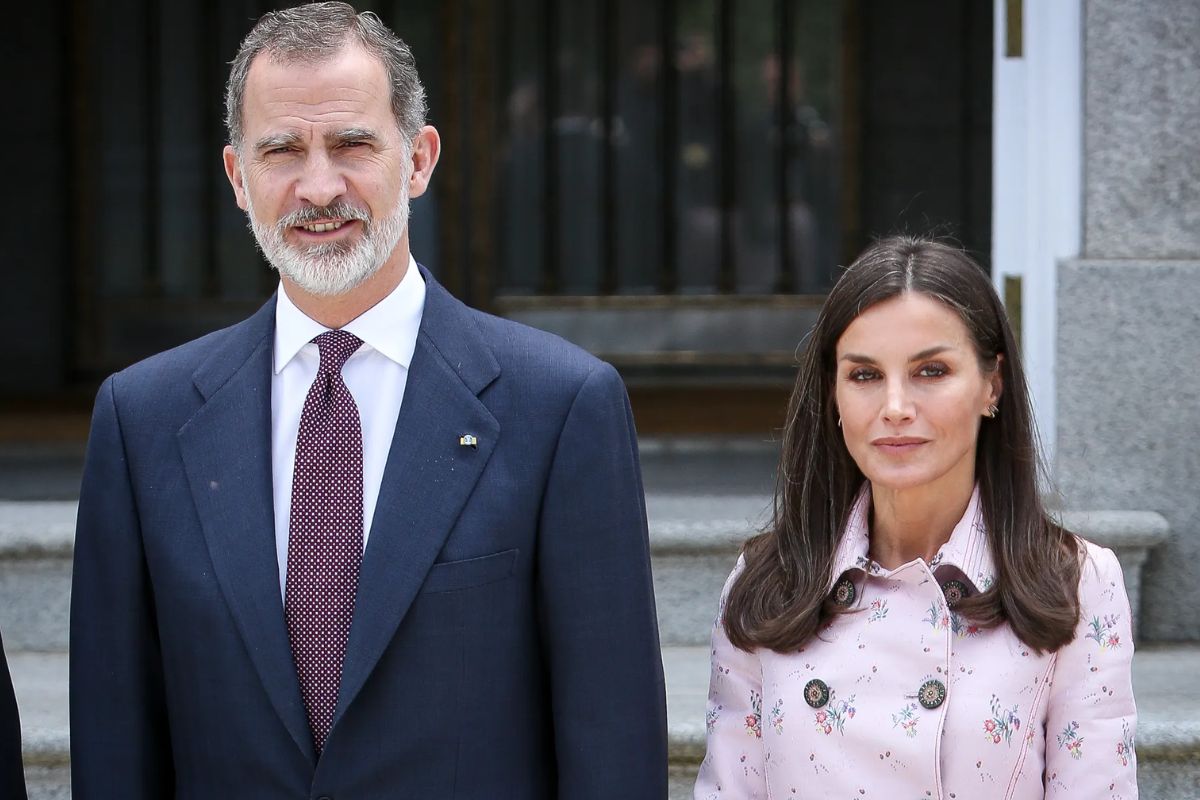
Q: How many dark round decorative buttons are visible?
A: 4